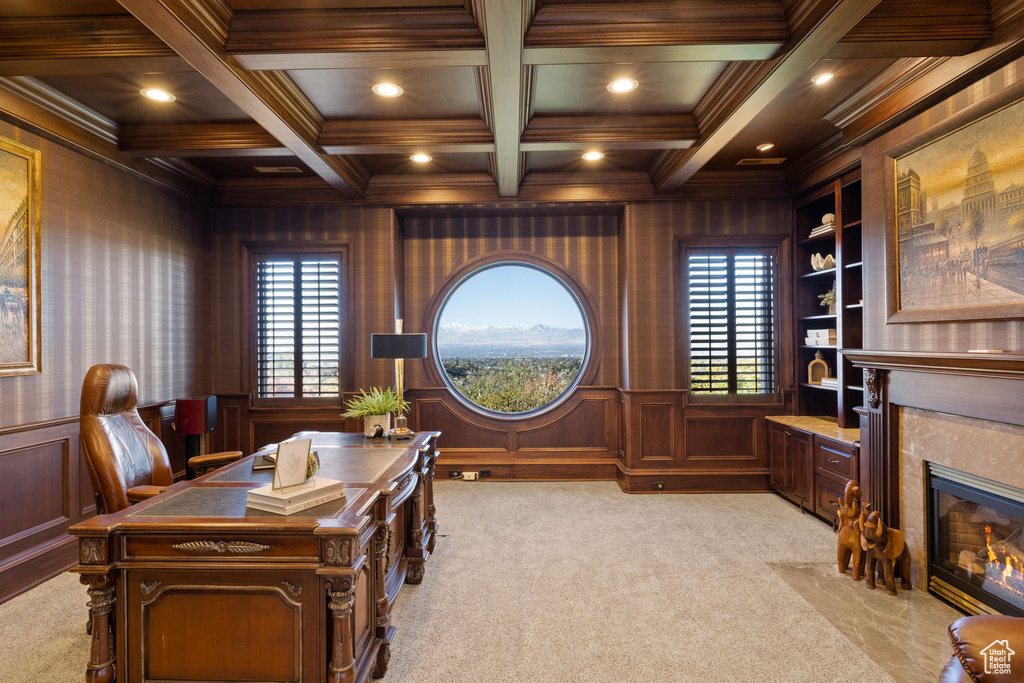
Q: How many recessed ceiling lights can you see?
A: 7